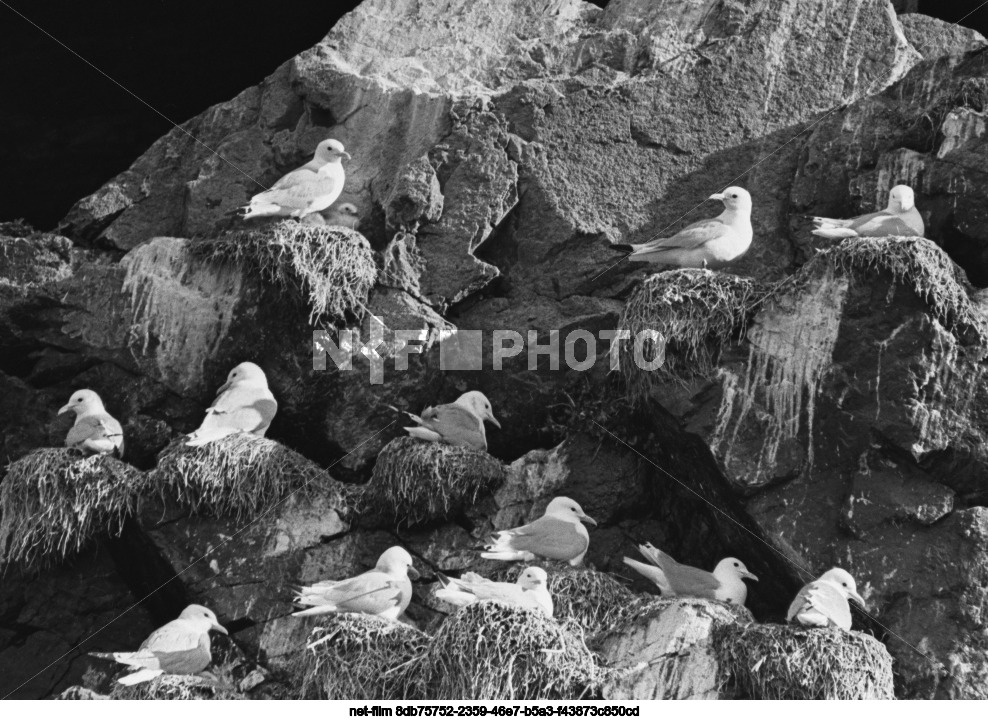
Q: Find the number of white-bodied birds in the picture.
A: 12